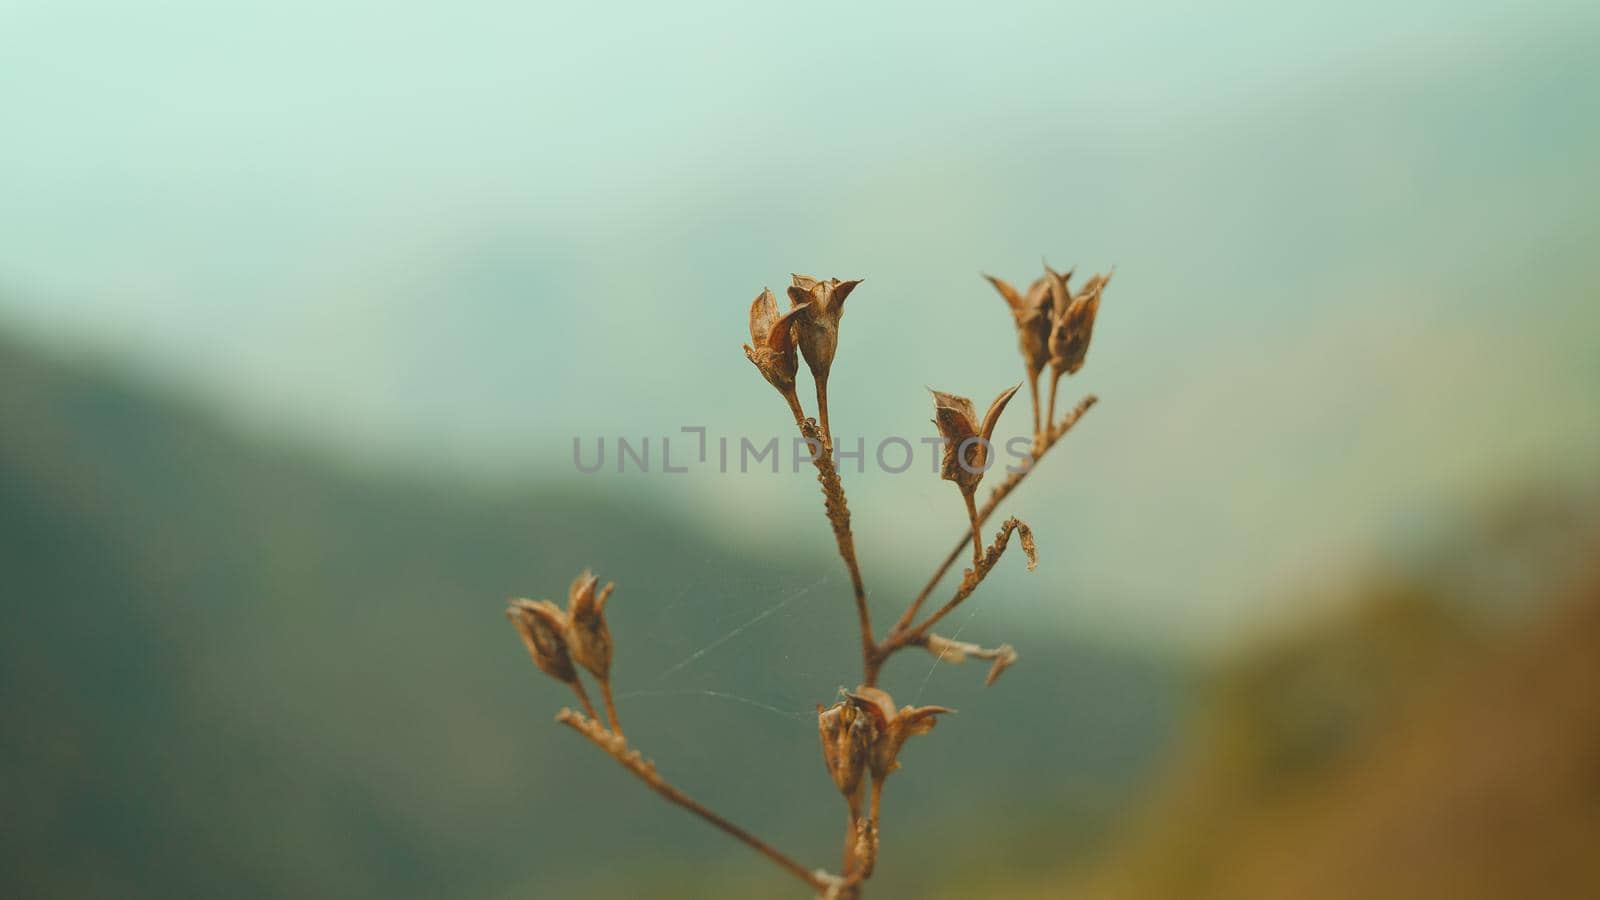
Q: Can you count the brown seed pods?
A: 9